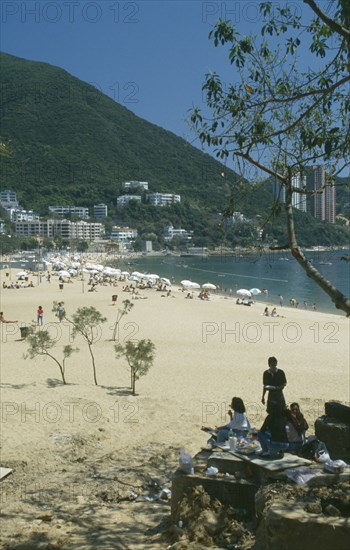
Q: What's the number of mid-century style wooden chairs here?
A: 0